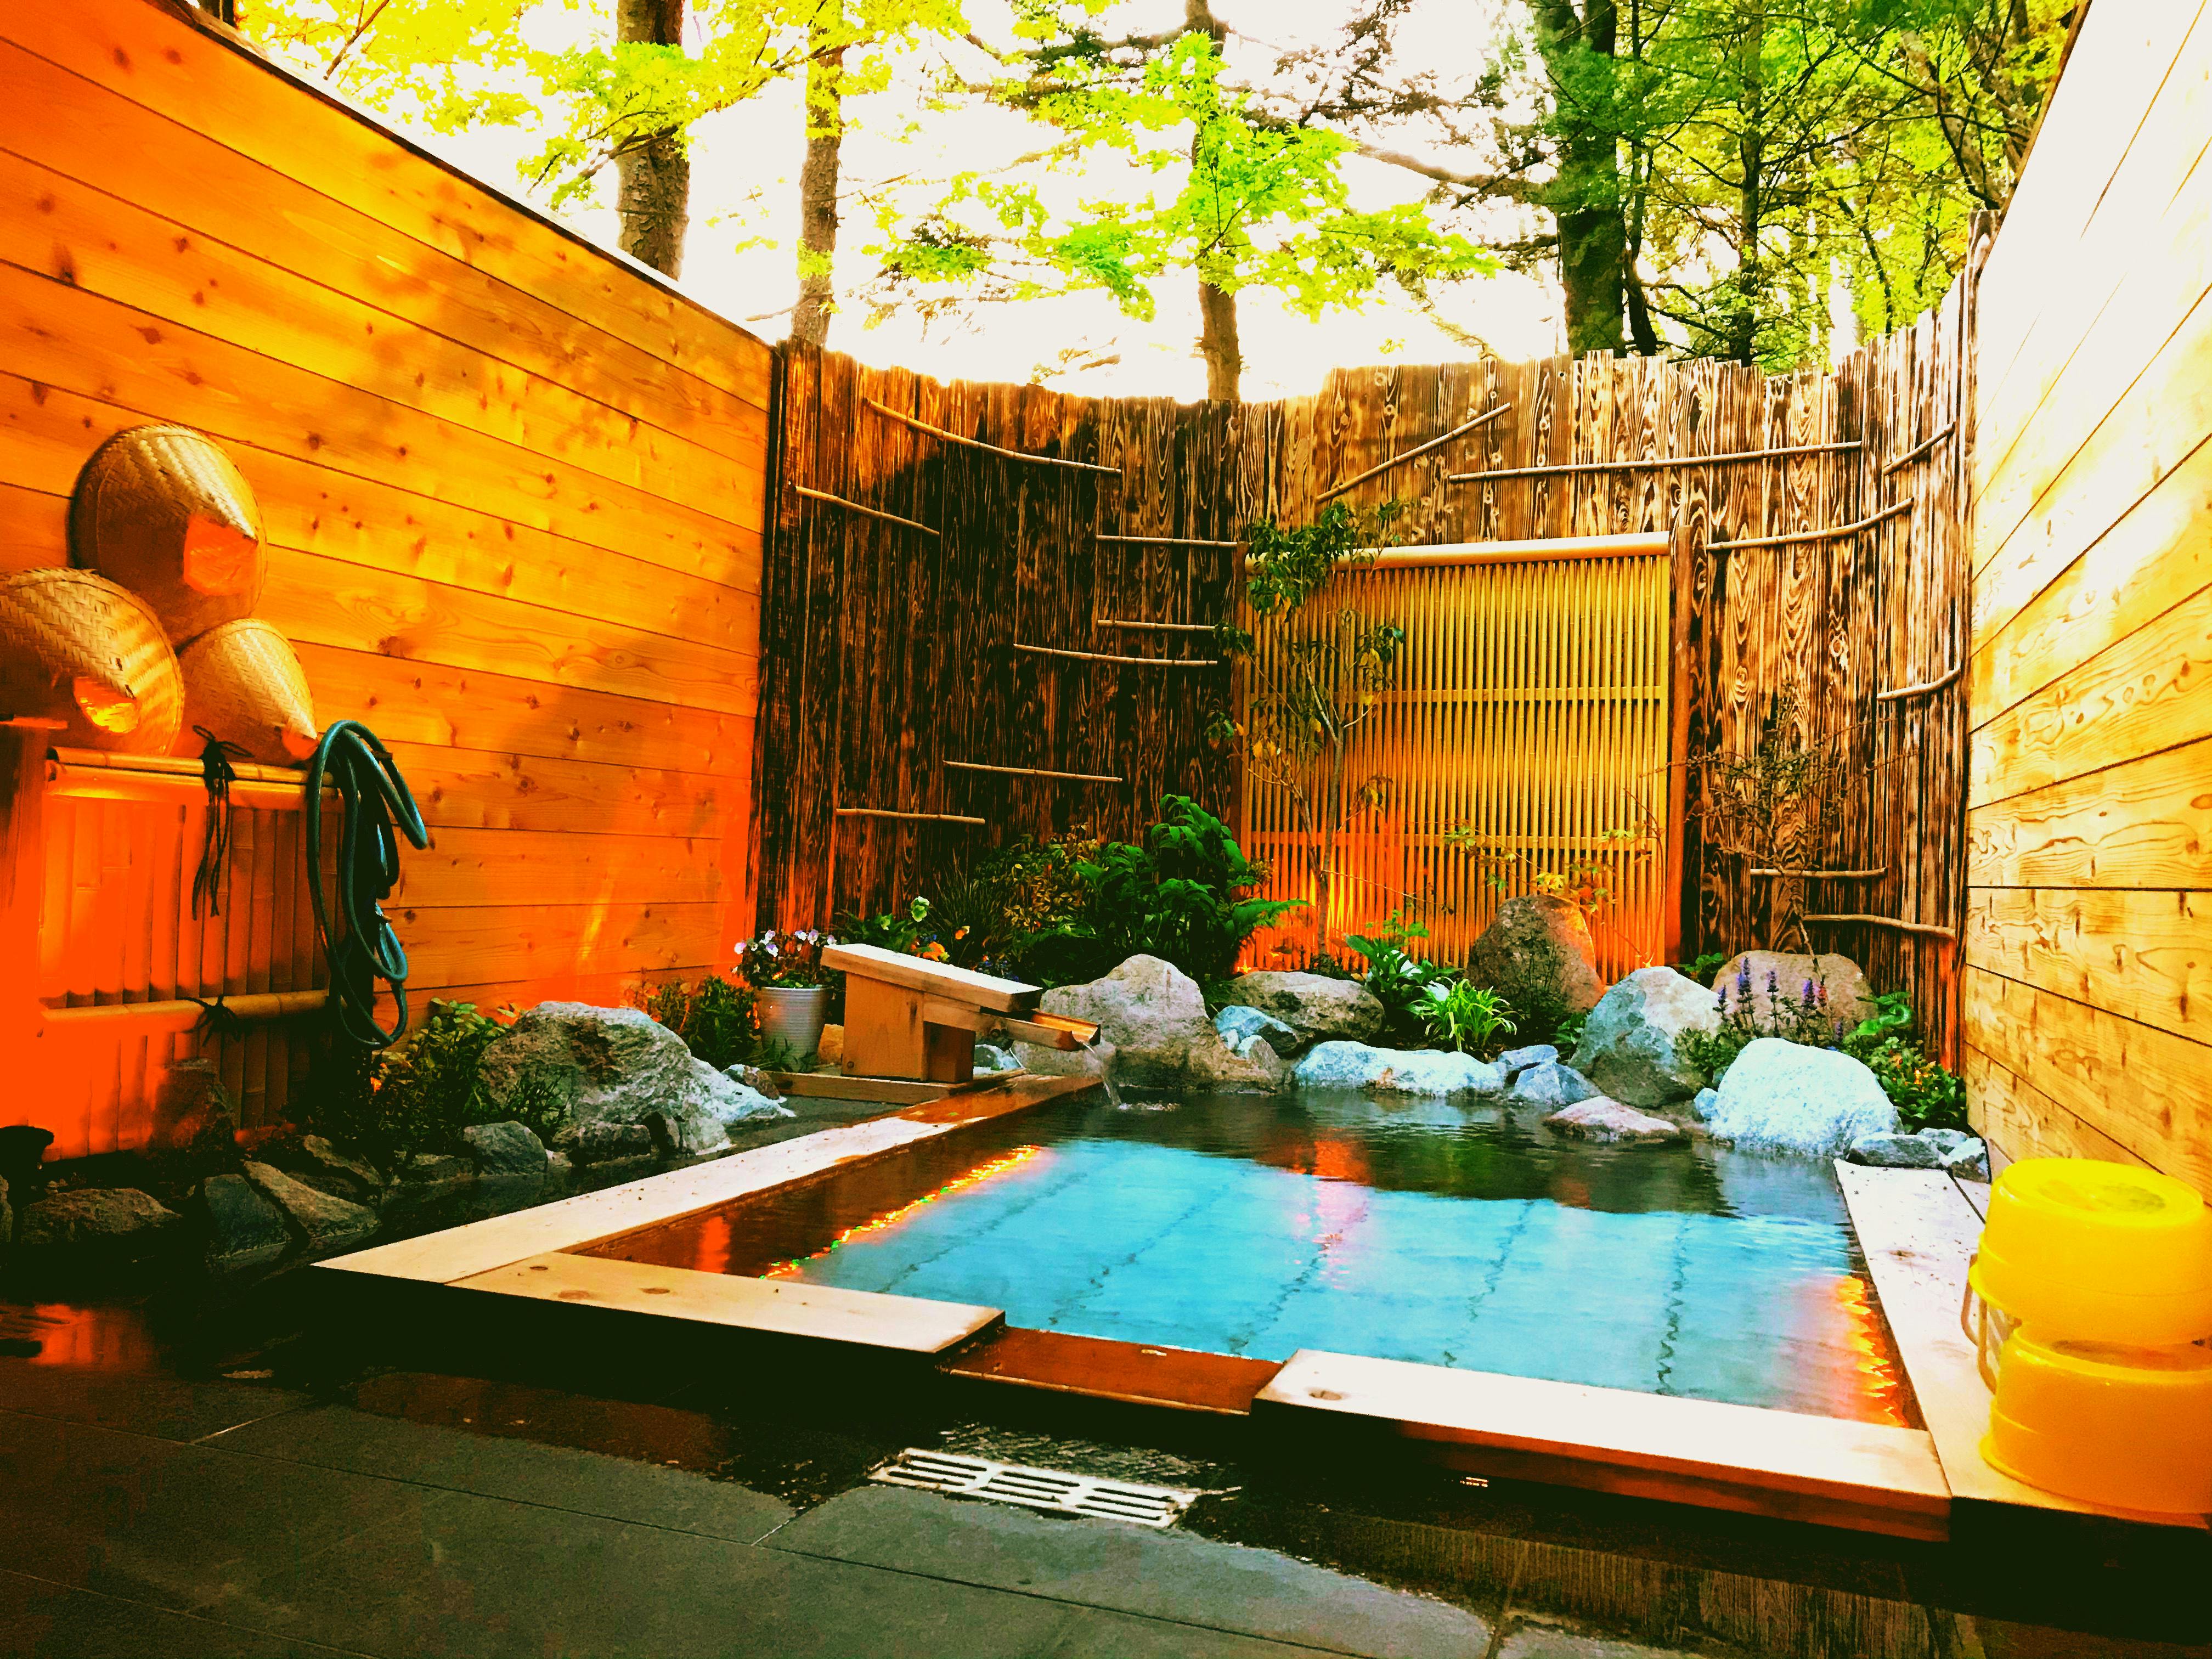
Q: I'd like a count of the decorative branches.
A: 14